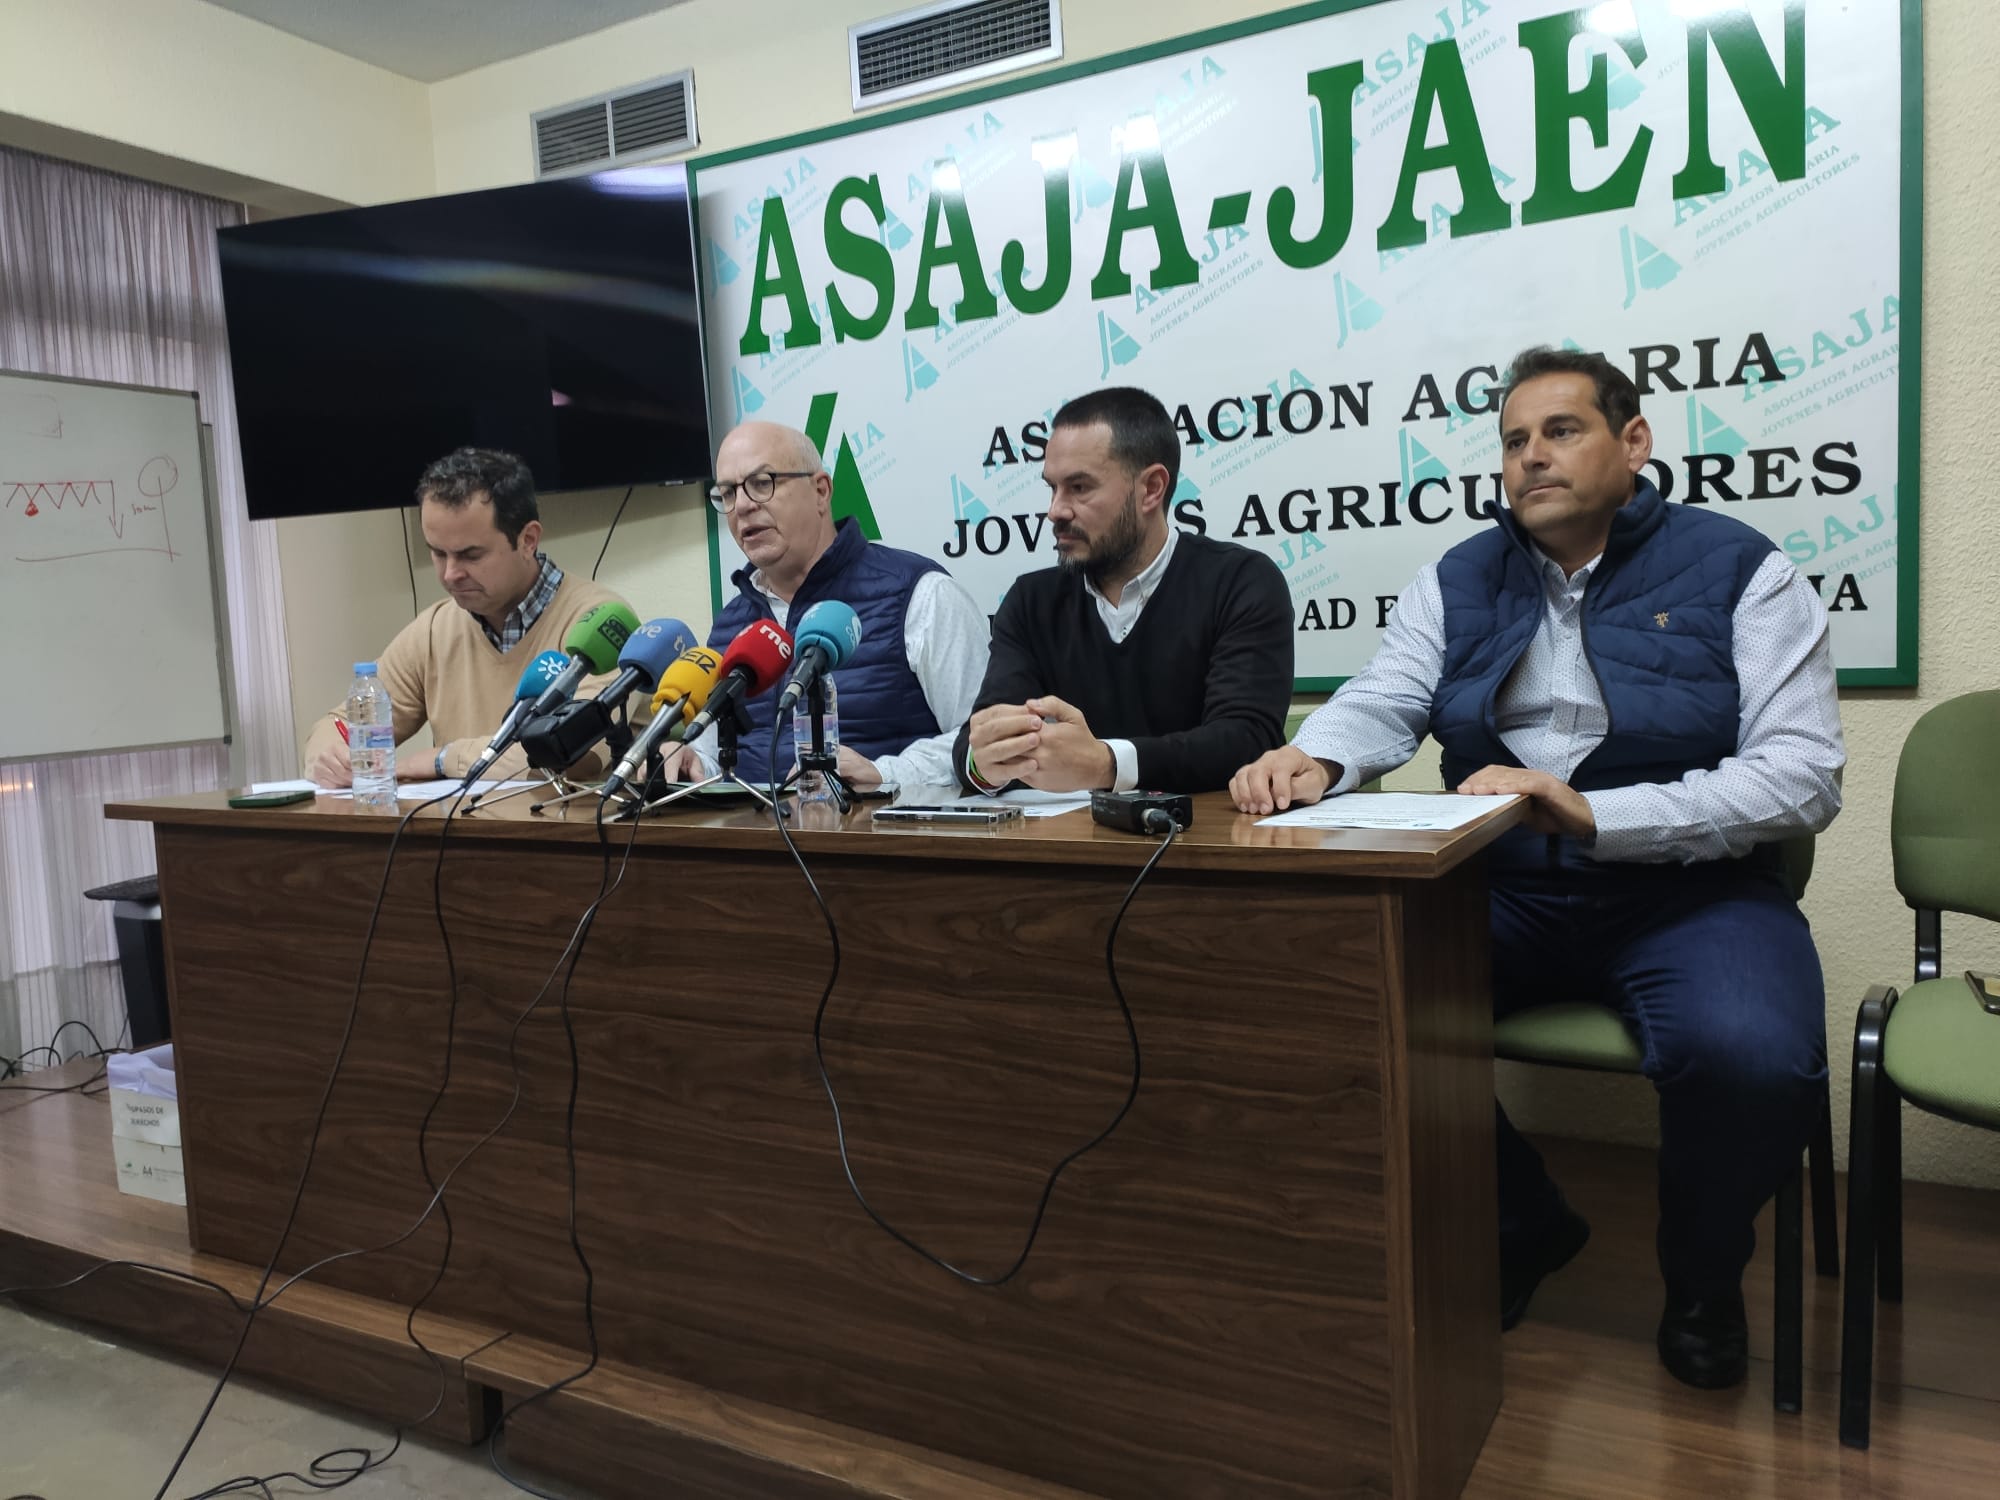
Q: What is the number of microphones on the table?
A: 6